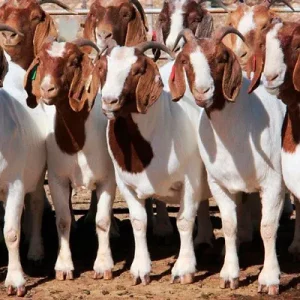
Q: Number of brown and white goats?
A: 9